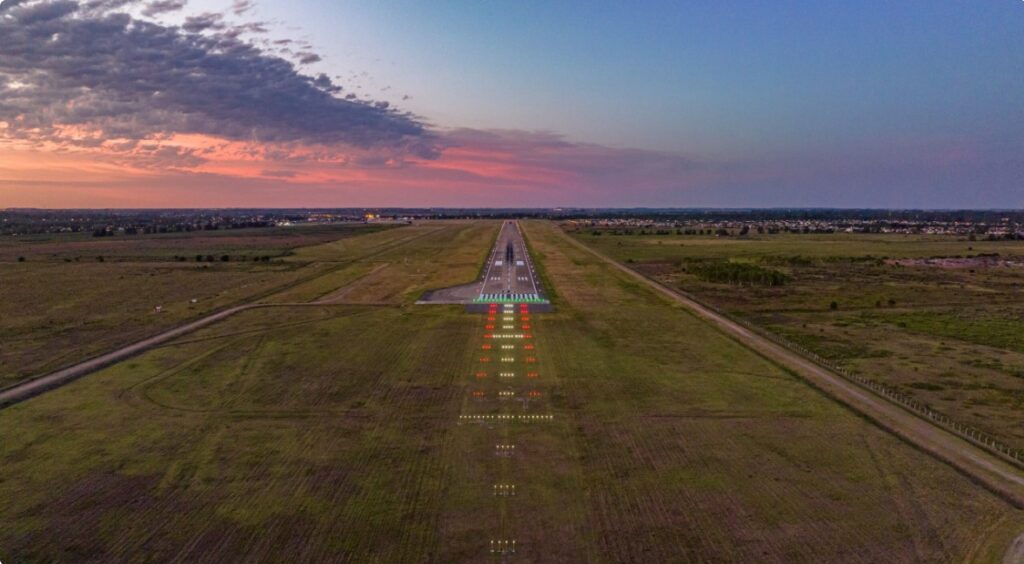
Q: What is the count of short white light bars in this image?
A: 11